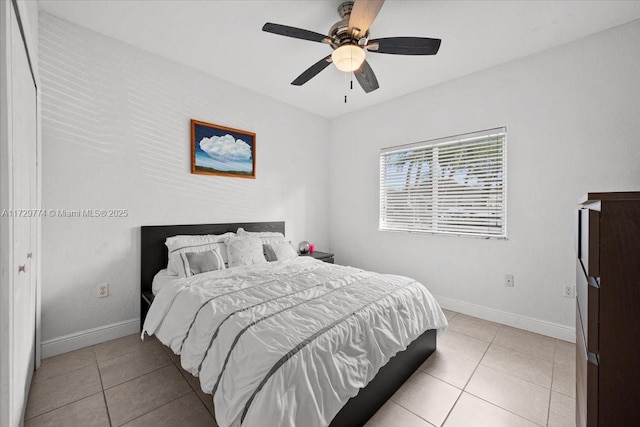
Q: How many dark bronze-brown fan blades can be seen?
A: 4